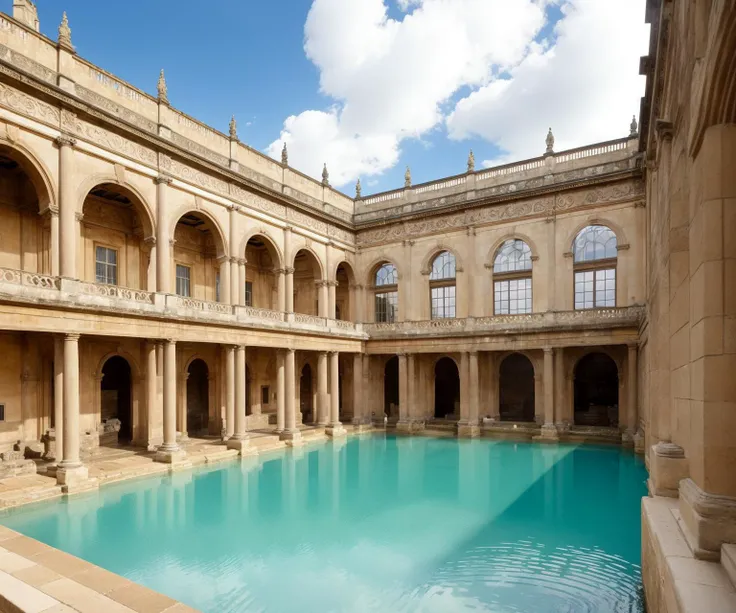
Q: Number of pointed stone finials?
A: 10